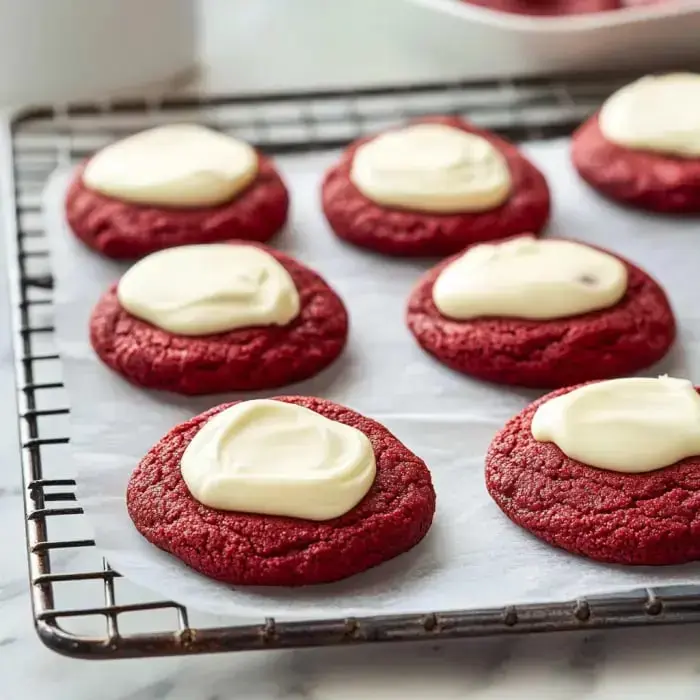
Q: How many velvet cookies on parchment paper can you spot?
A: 7